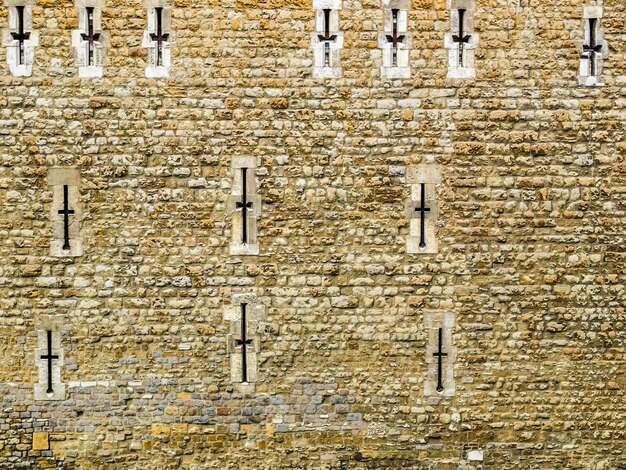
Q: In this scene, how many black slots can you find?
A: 13